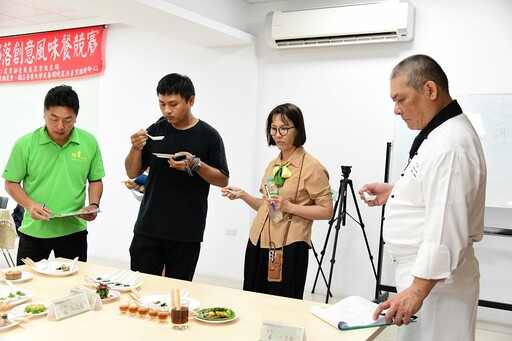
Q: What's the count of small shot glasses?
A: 5